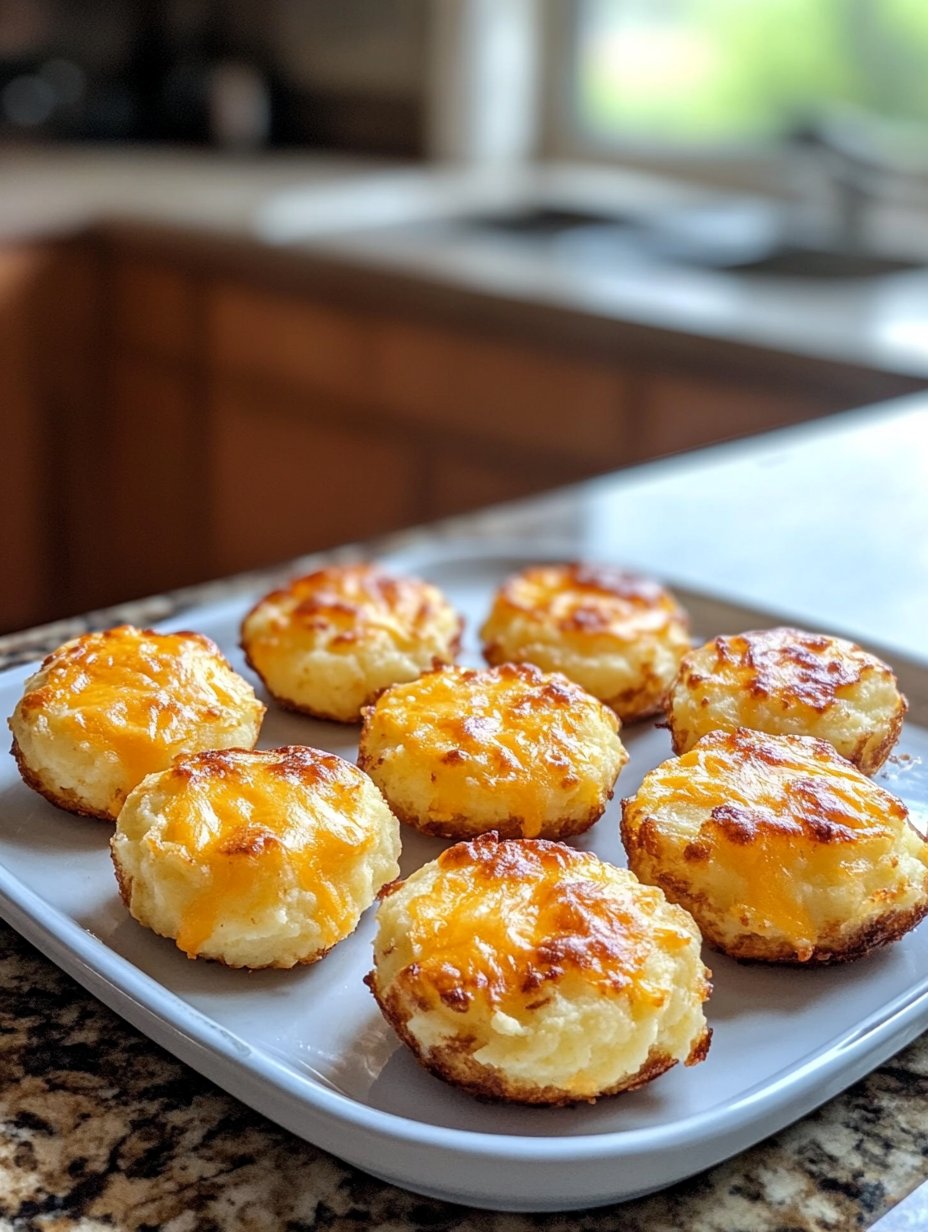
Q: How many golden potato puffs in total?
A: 8